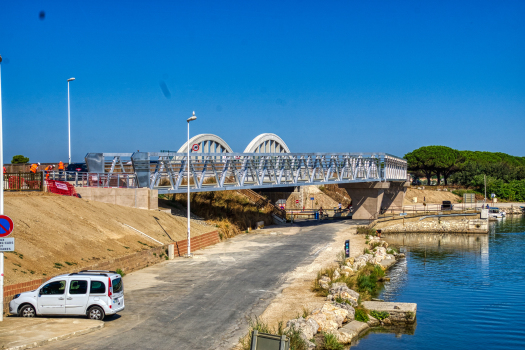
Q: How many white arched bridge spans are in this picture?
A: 2